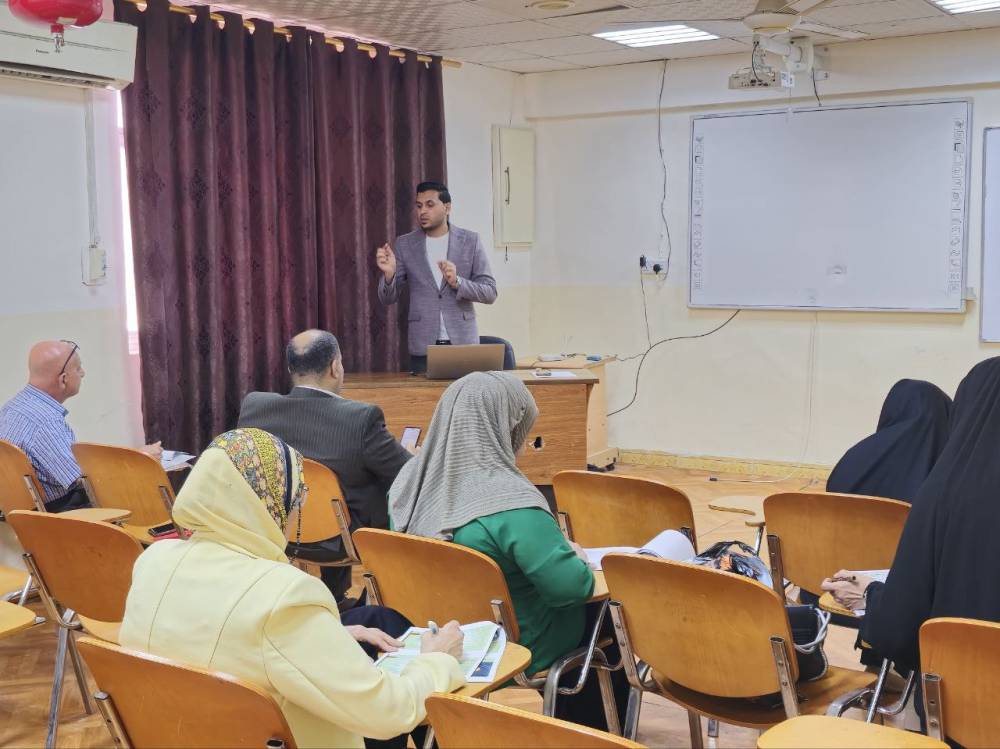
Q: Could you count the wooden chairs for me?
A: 11